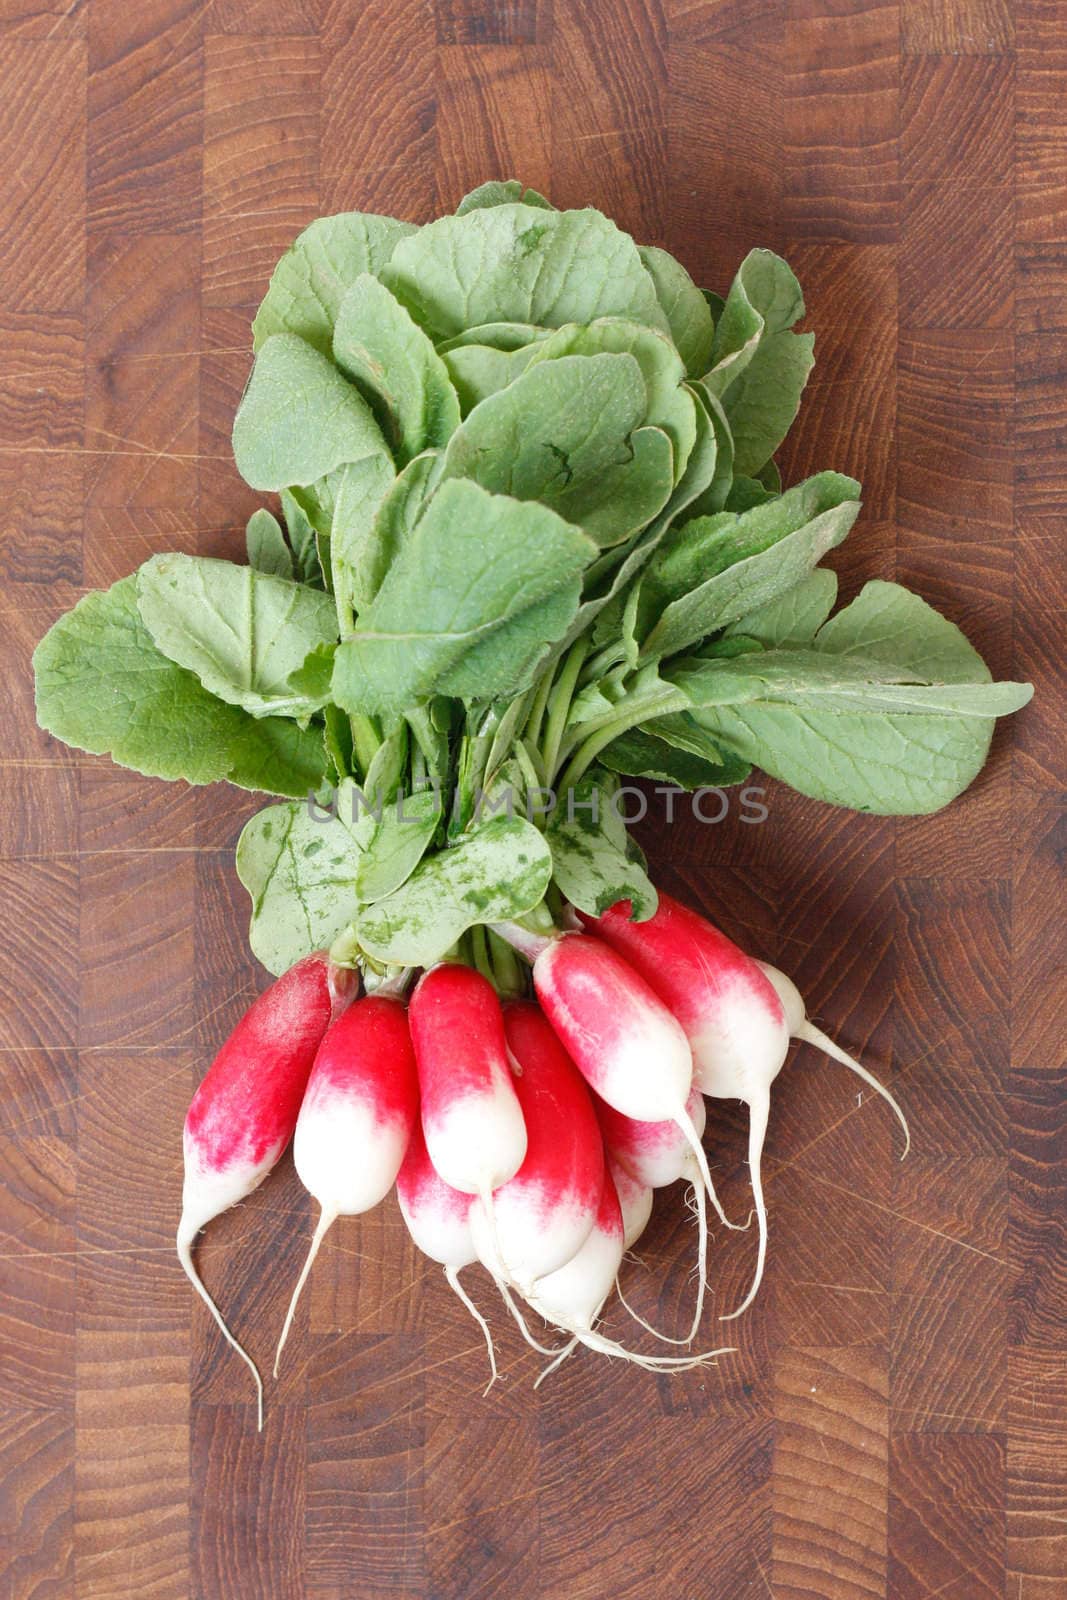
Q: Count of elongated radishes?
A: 11